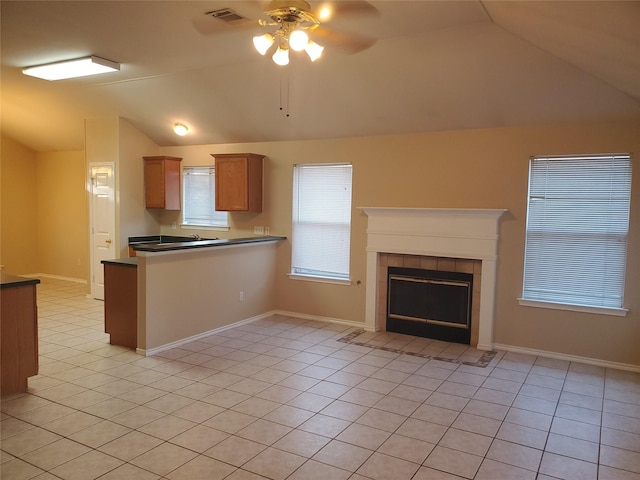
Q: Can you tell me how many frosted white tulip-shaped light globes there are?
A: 4